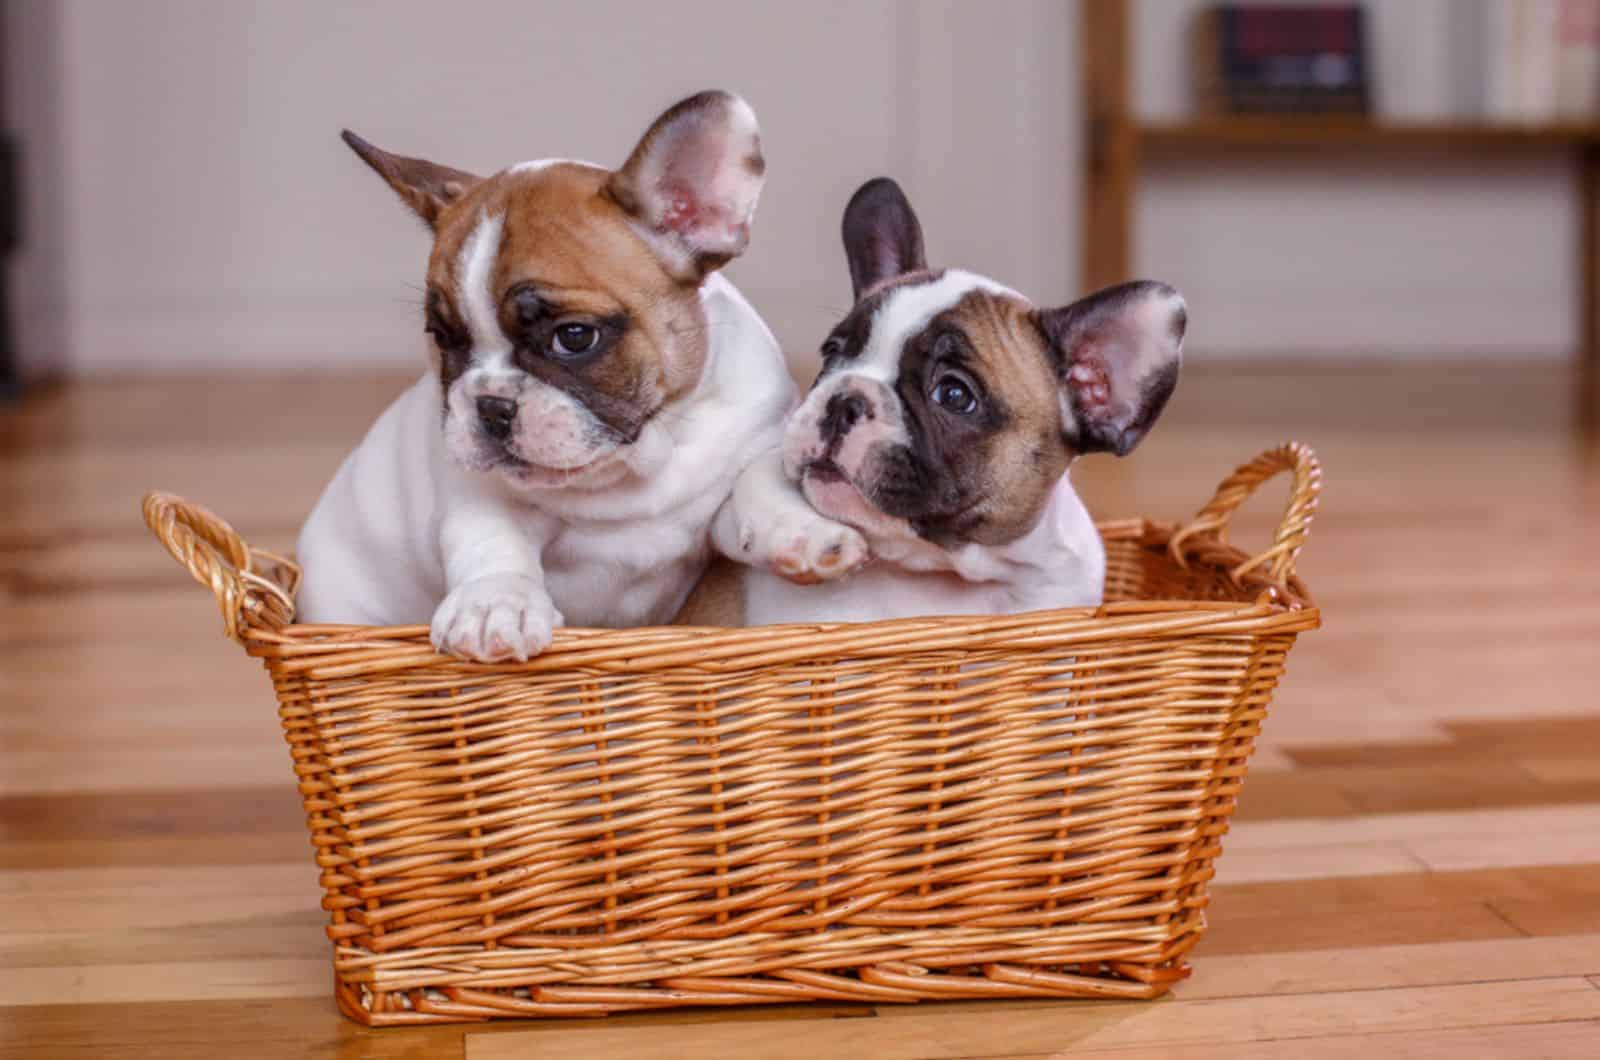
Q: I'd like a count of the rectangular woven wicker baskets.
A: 1